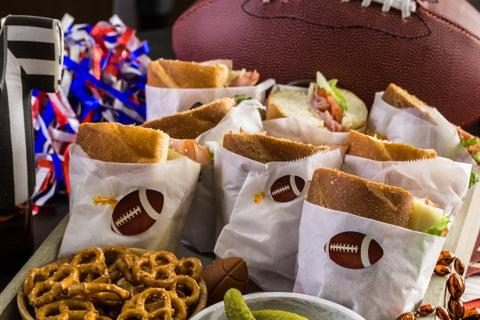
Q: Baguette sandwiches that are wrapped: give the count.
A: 8